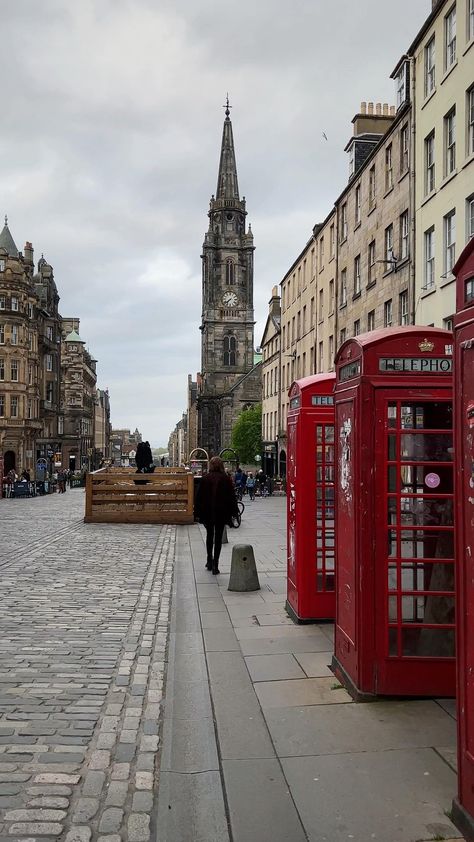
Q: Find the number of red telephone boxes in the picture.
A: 3